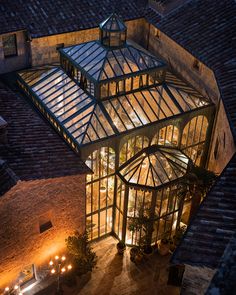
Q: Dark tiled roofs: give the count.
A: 4